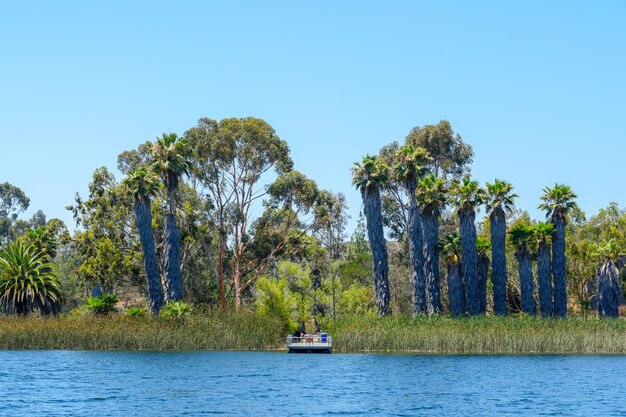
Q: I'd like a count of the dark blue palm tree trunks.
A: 13